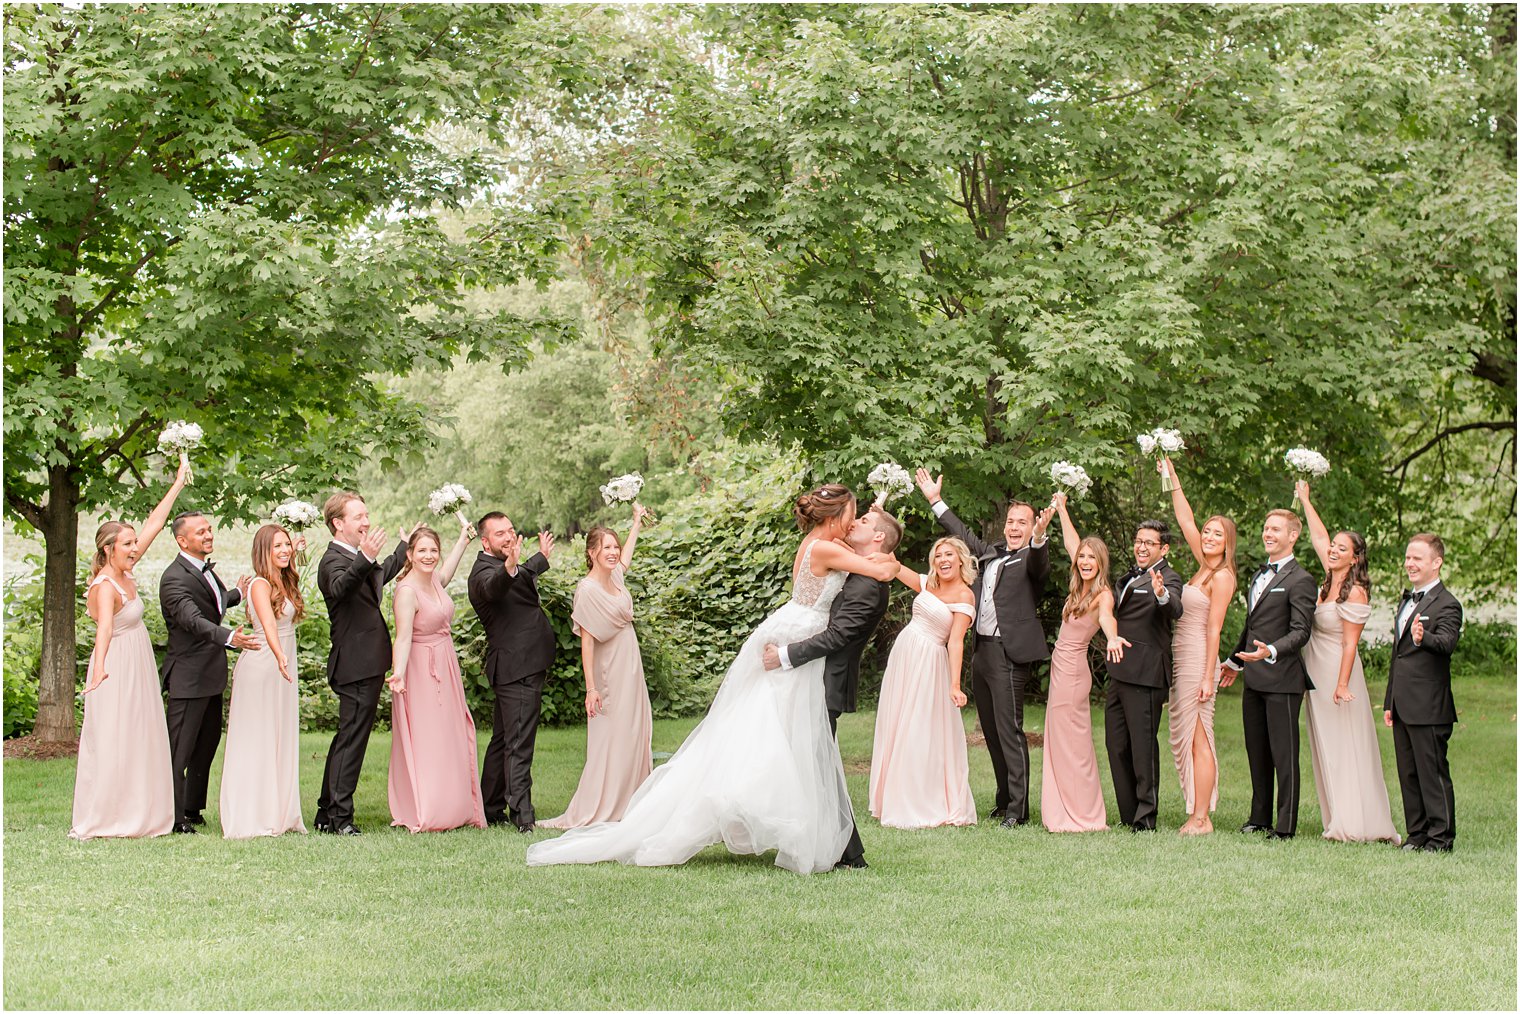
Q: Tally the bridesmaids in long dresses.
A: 8